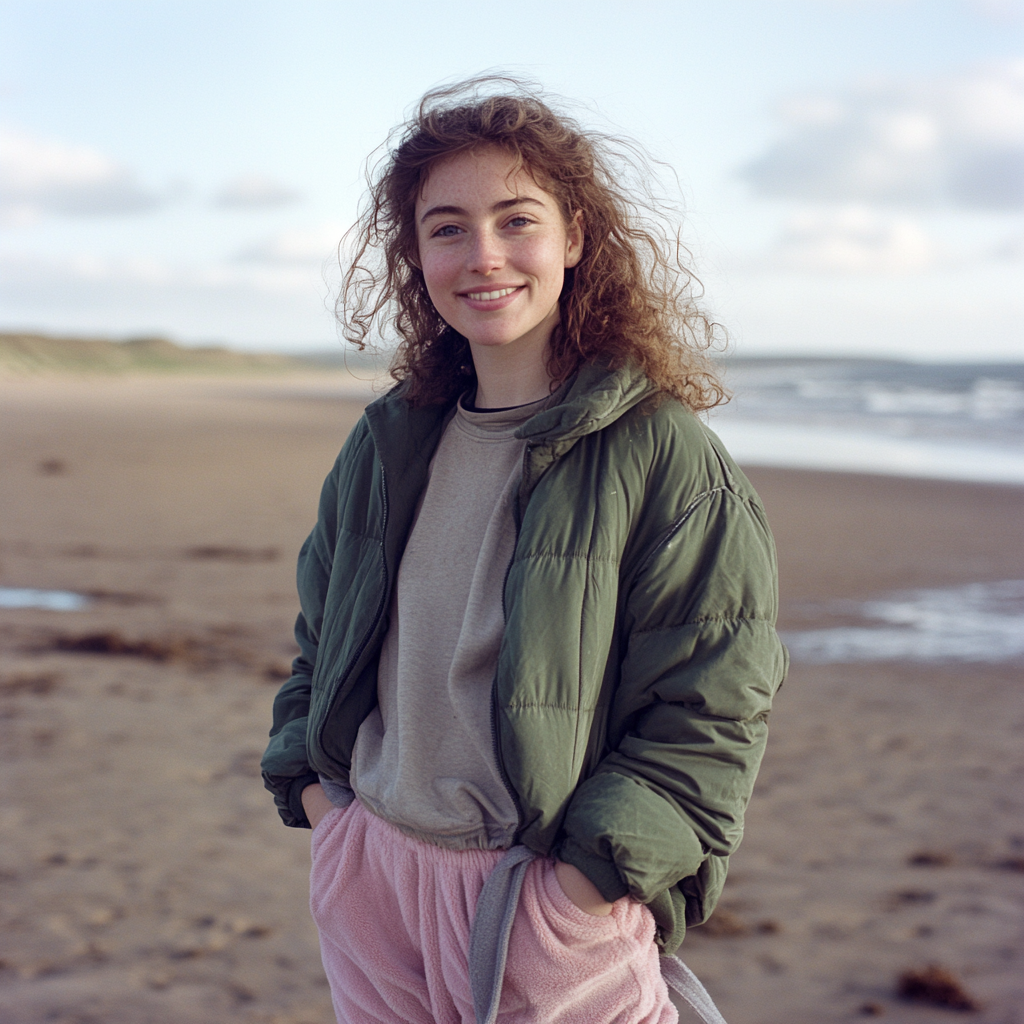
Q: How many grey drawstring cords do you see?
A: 2